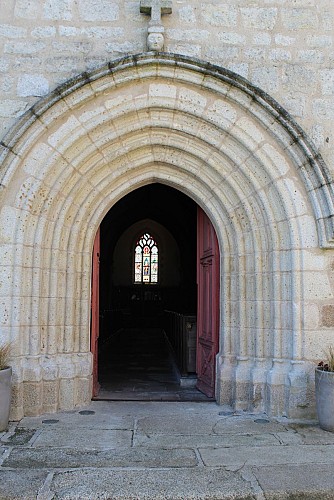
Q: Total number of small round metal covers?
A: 4